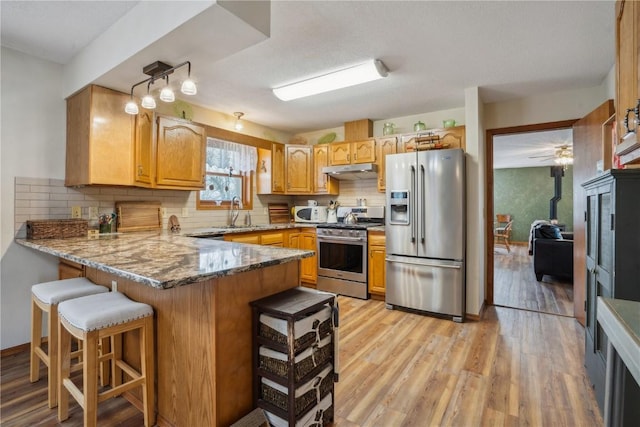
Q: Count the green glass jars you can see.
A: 3